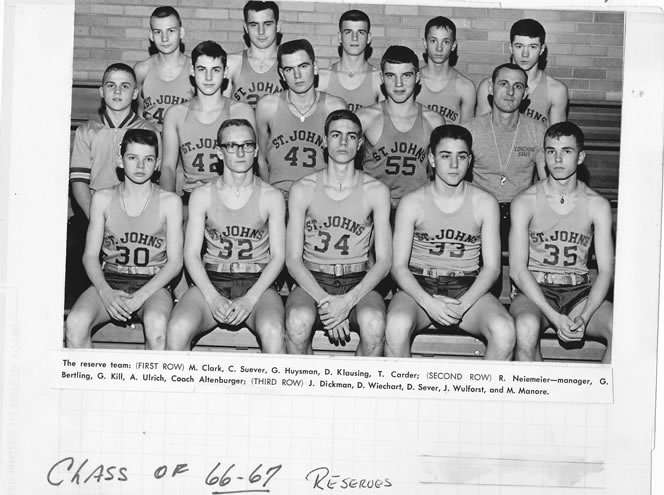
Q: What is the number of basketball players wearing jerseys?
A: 13